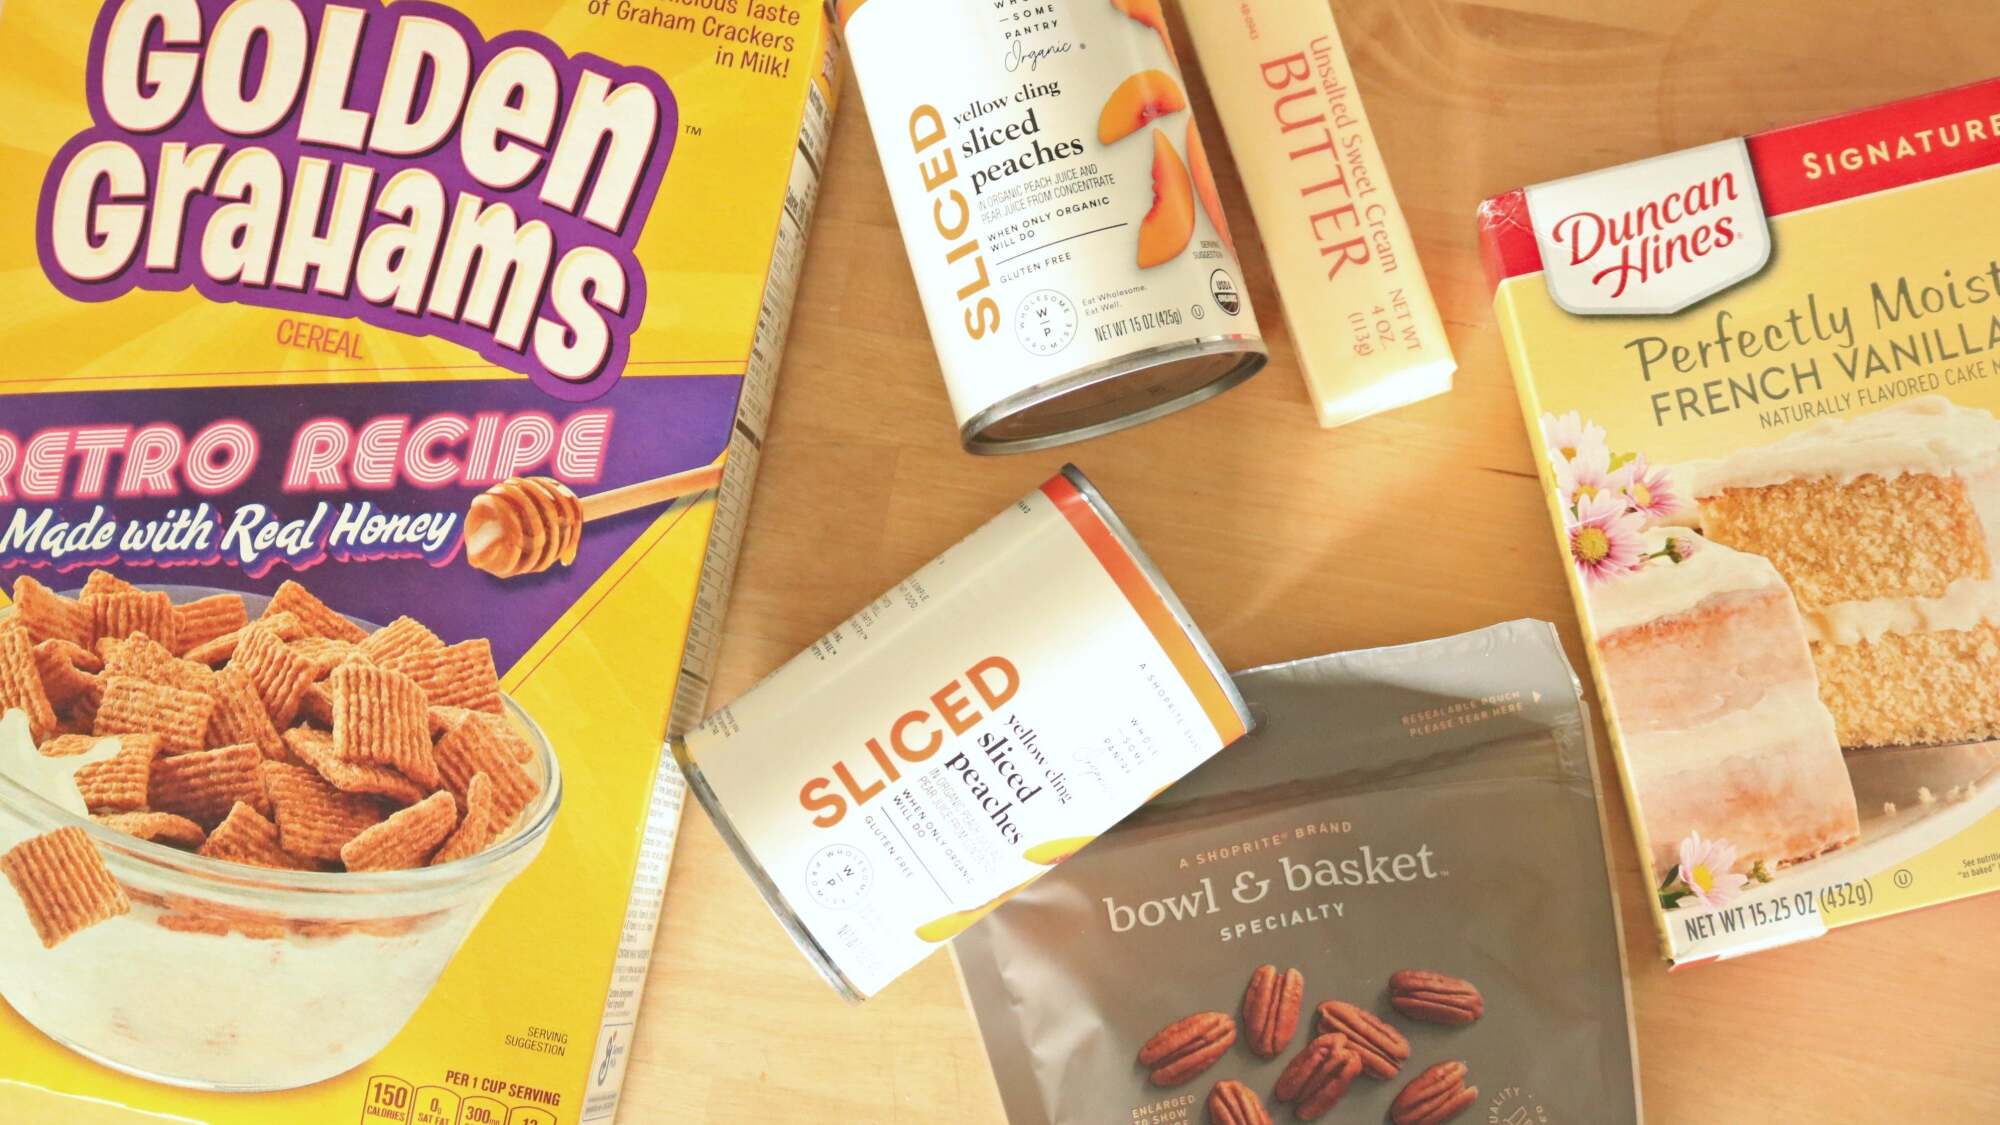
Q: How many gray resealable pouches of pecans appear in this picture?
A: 1